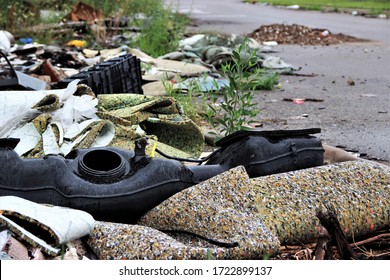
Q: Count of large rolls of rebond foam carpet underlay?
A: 2